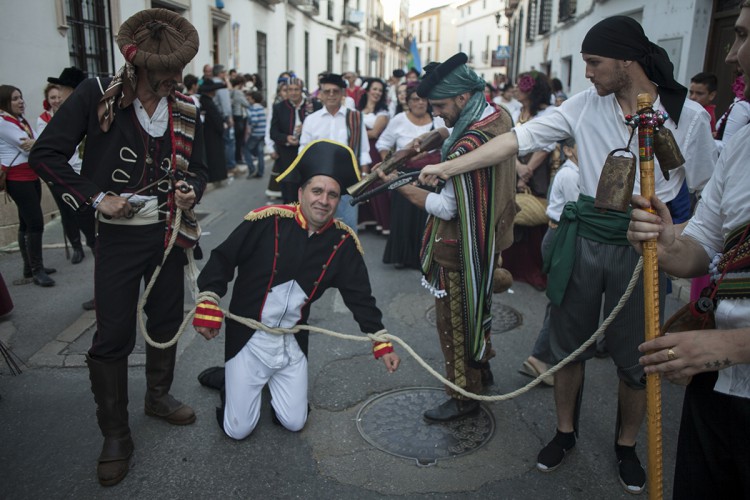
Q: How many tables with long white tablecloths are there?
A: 0